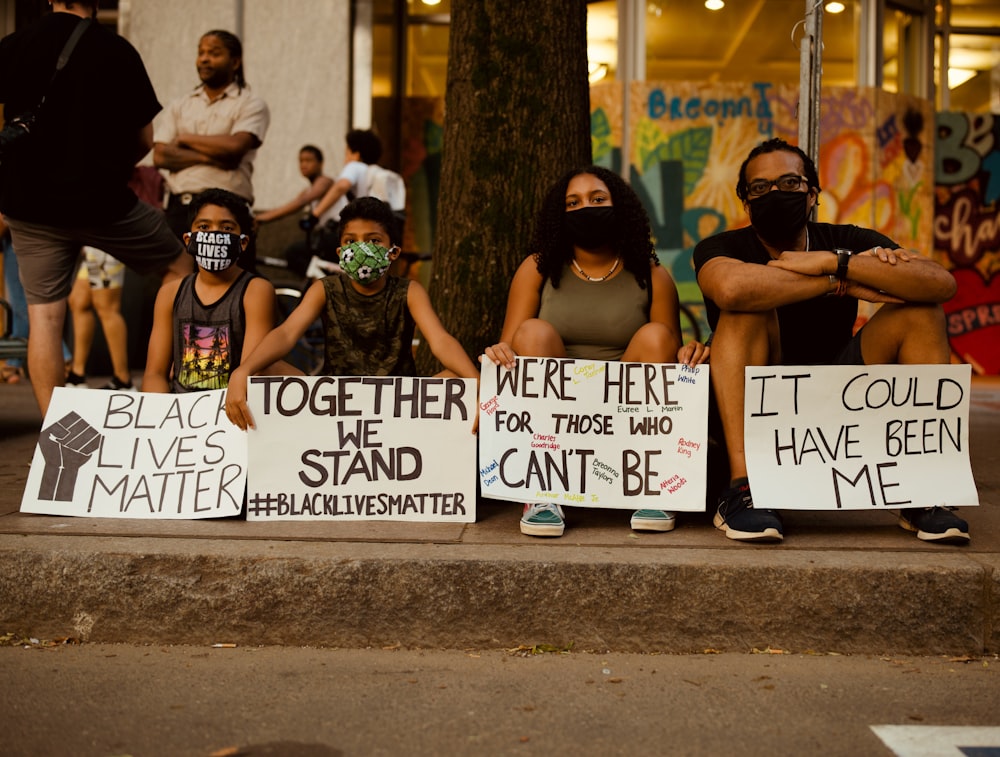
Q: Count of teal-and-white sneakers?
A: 2